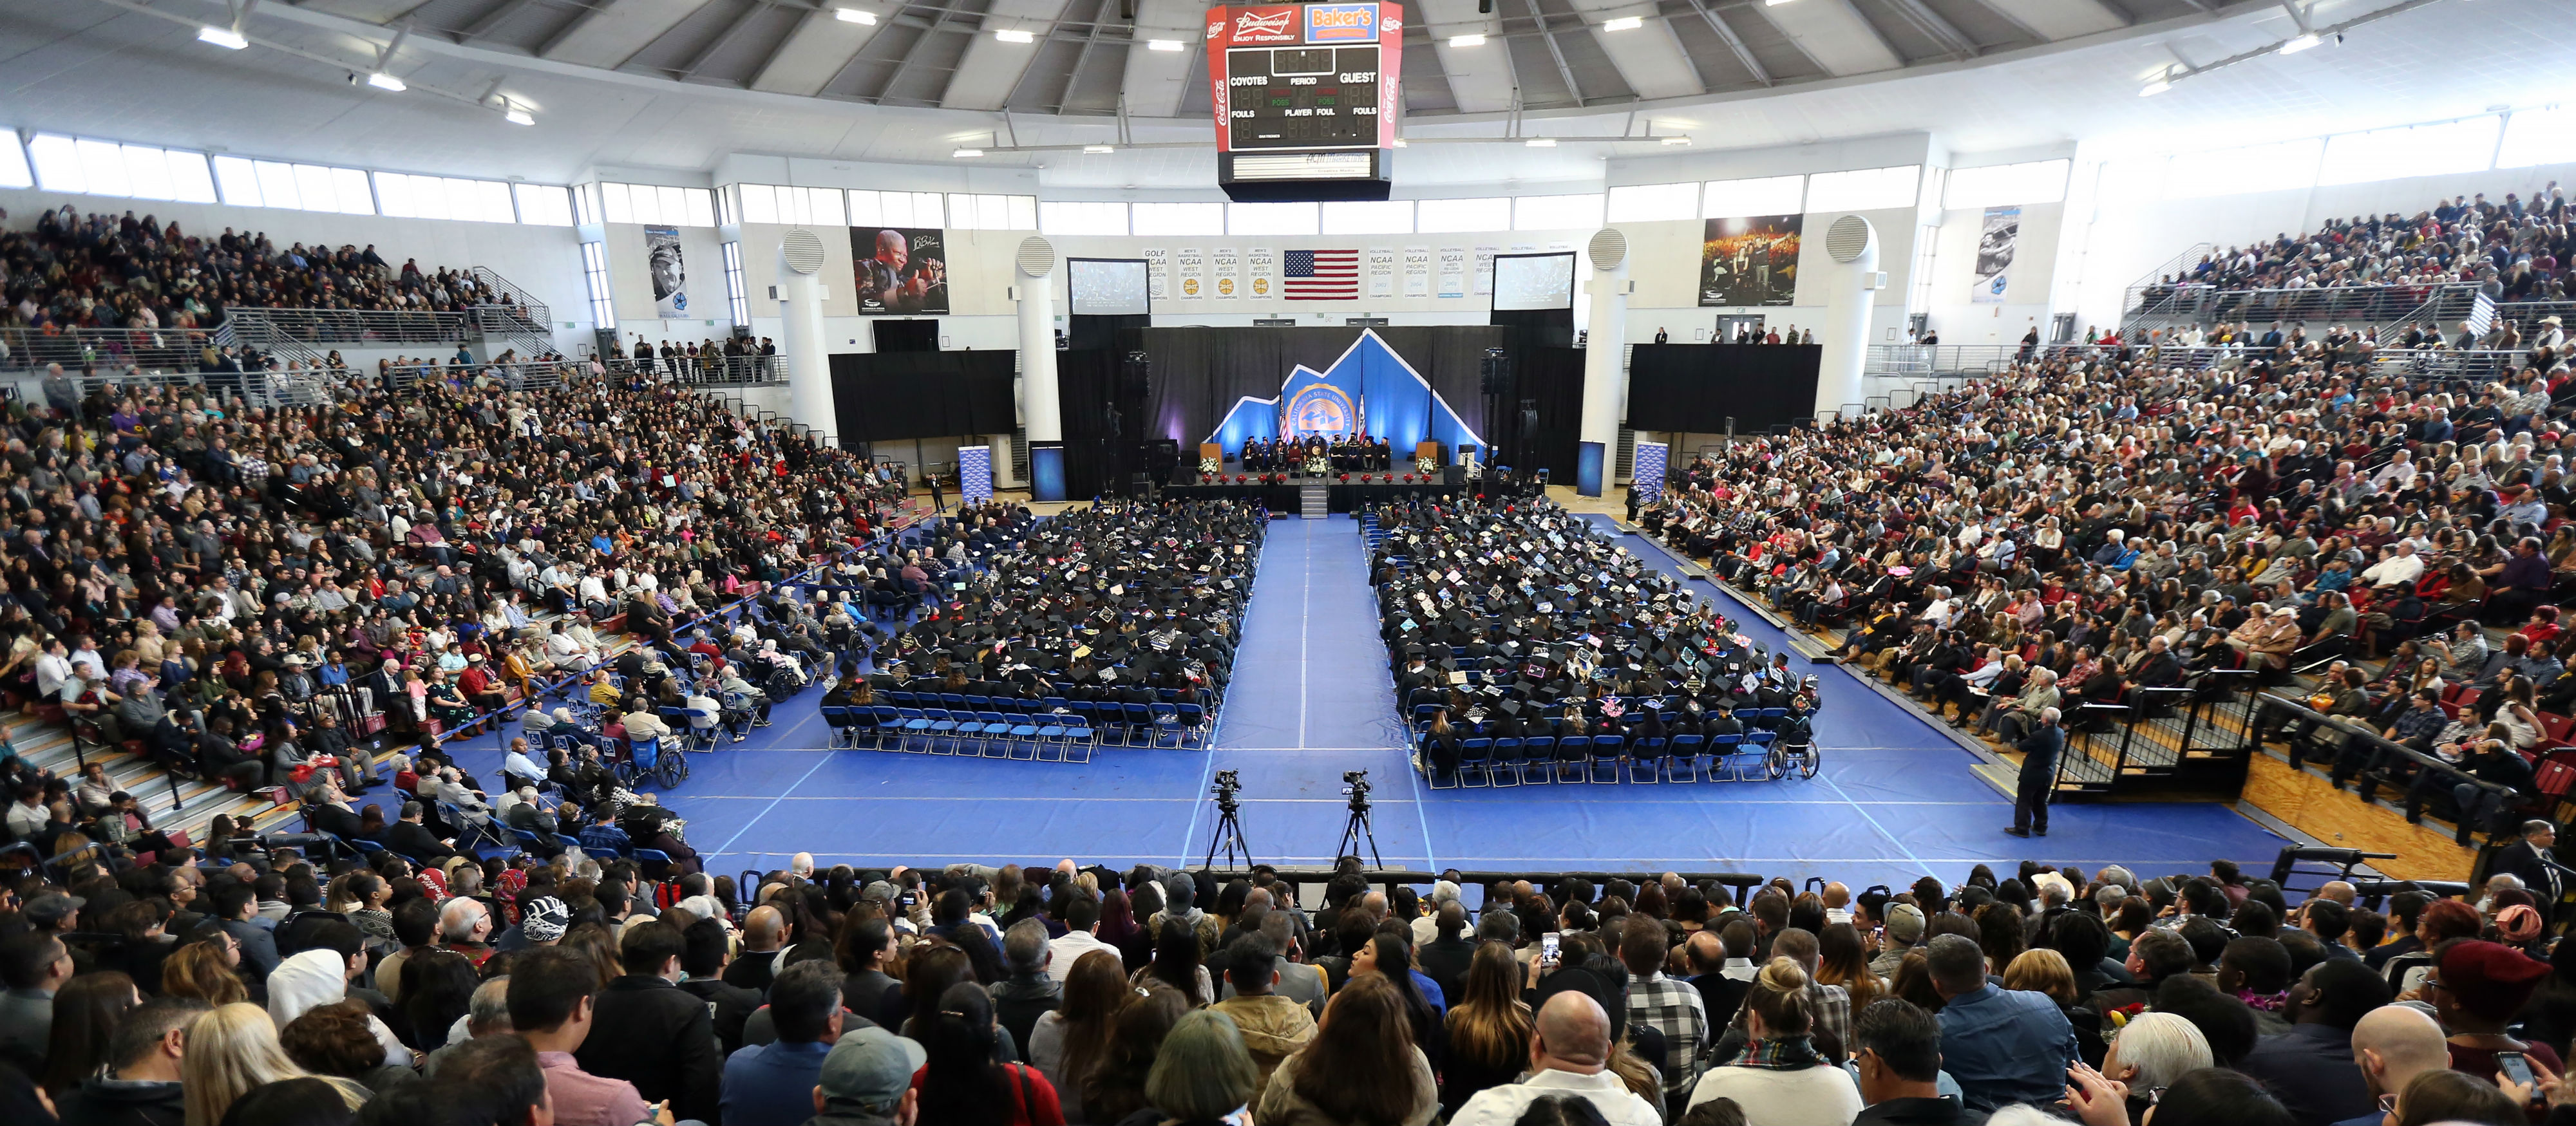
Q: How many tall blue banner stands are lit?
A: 2